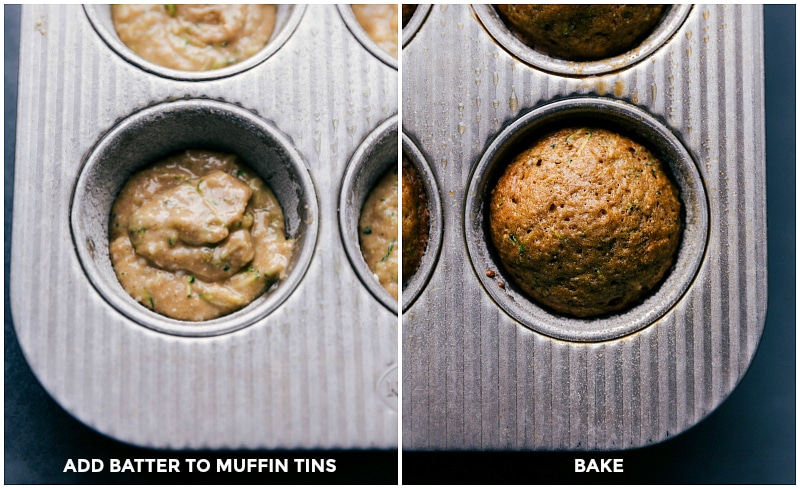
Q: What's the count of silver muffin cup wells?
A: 8